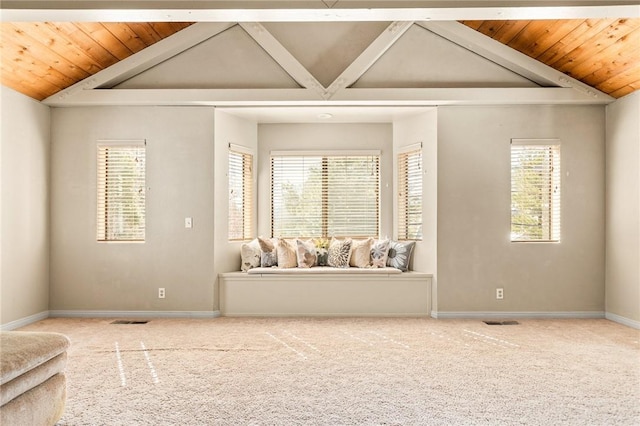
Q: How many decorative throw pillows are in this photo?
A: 9